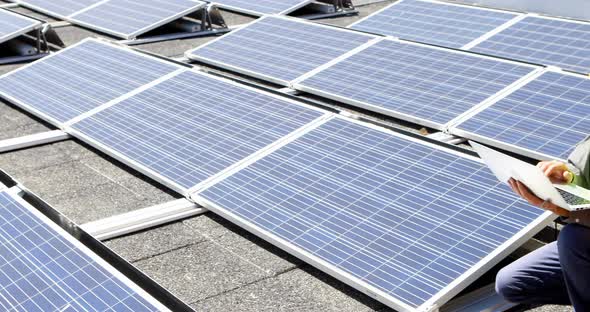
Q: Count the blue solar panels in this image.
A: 13